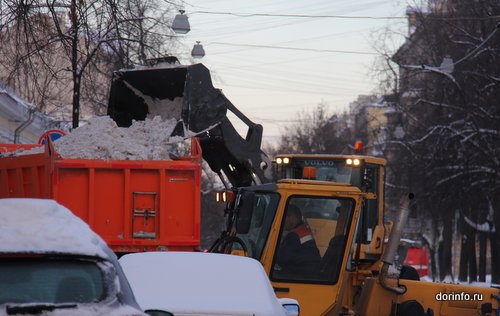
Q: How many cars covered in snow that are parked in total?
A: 2